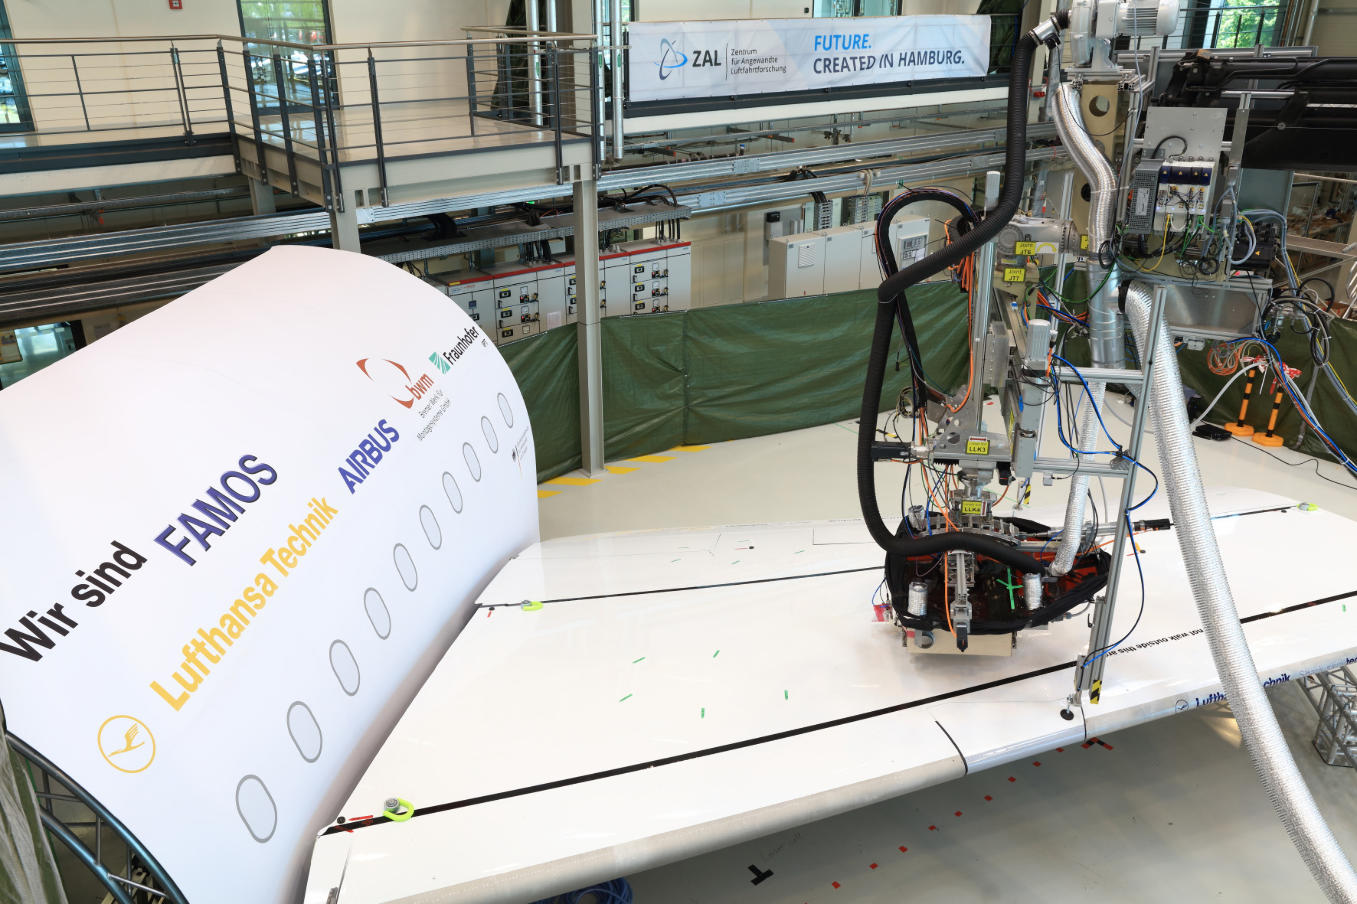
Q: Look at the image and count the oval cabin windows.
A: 10